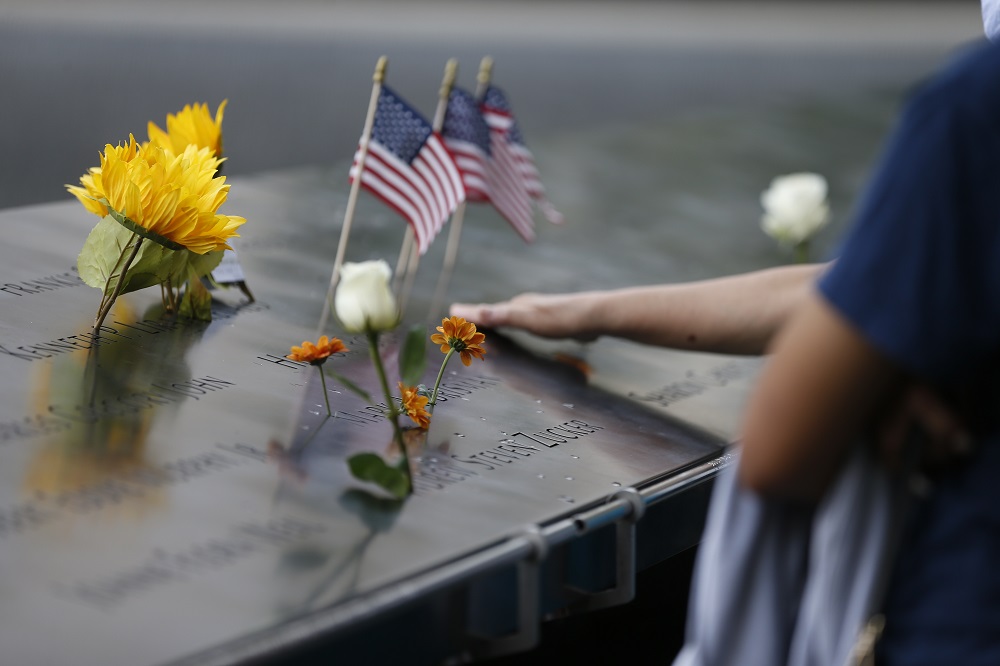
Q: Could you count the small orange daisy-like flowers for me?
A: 3